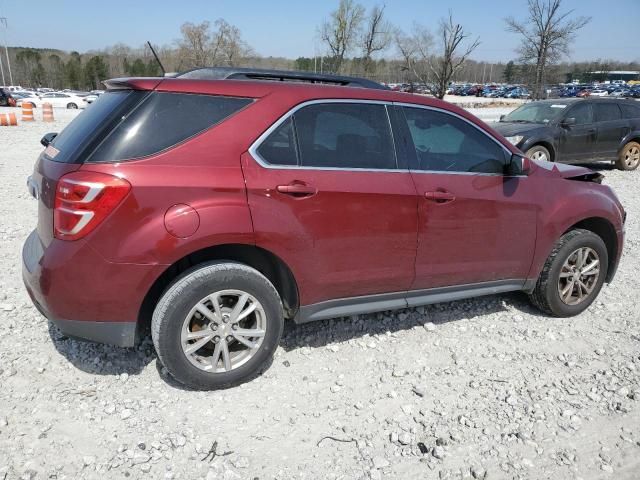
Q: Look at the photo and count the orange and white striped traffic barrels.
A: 3